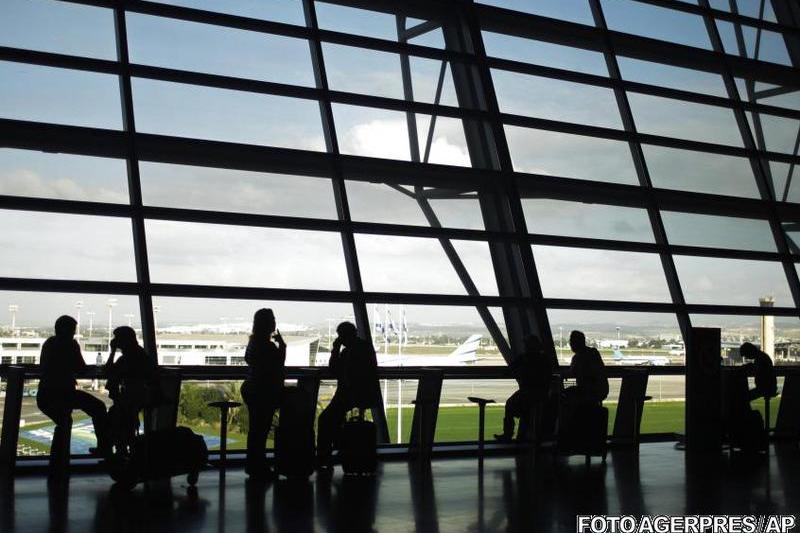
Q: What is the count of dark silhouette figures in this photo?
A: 7